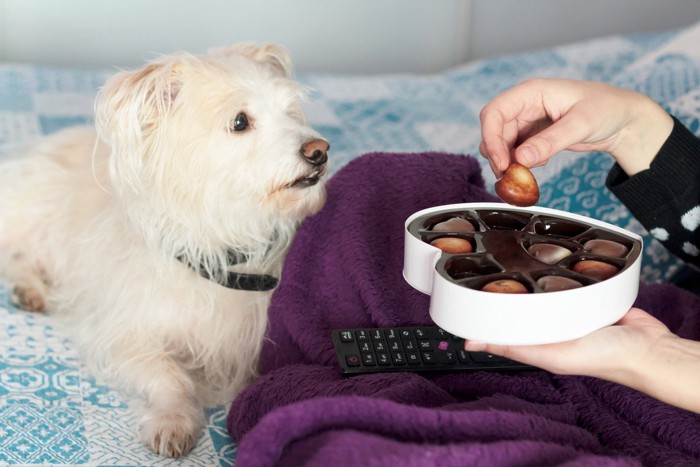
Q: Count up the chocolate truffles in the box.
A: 7